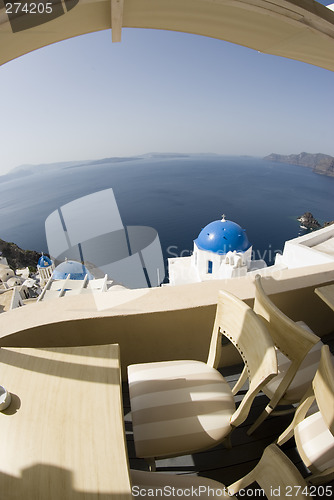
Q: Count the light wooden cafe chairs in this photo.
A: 4